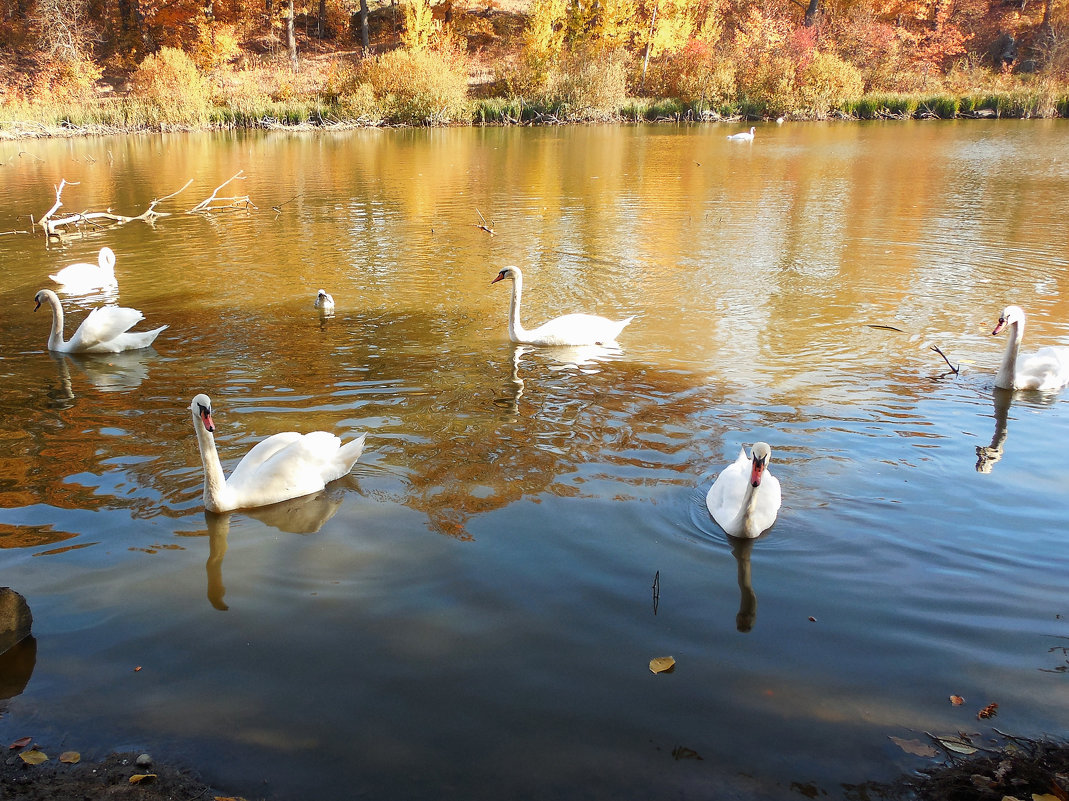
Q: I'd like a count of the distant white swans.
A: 1